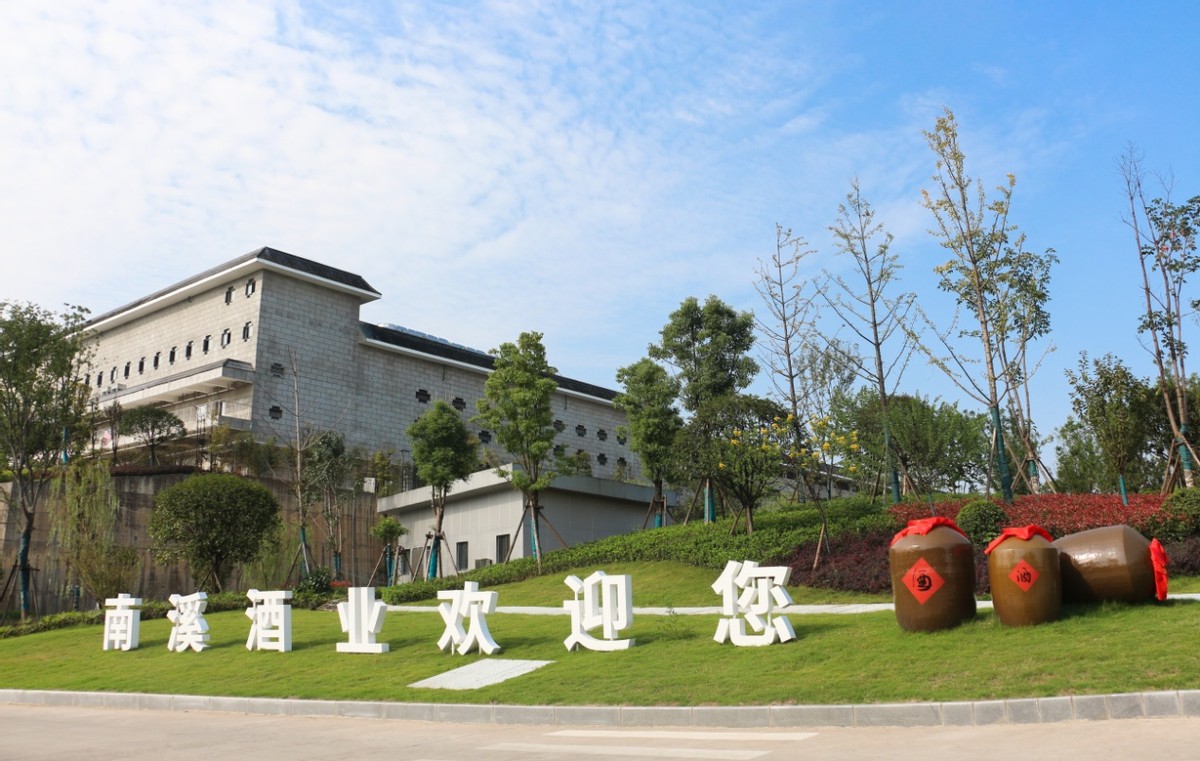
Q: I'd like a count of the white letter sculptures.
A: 7